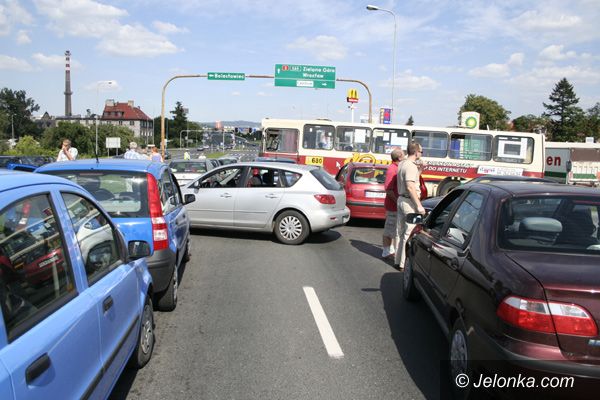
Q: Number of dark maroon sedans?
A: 1